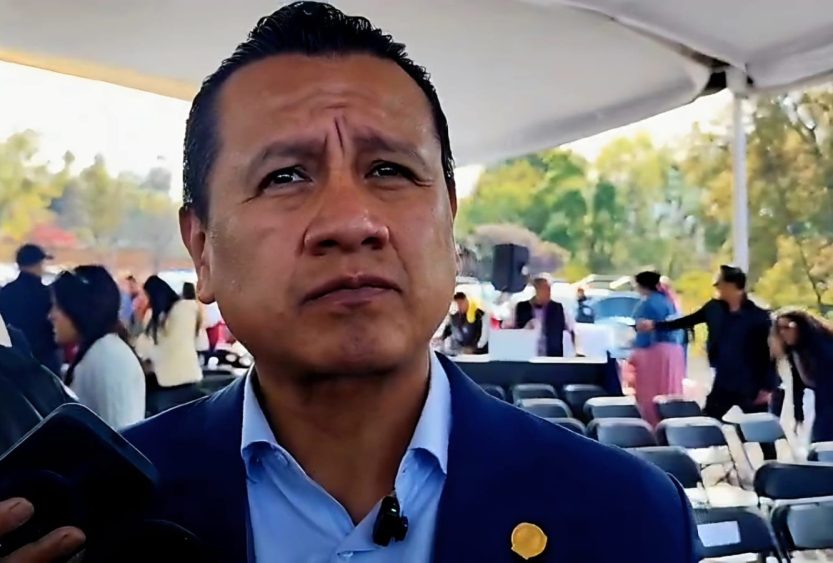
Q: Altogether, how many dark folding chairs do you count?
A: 15